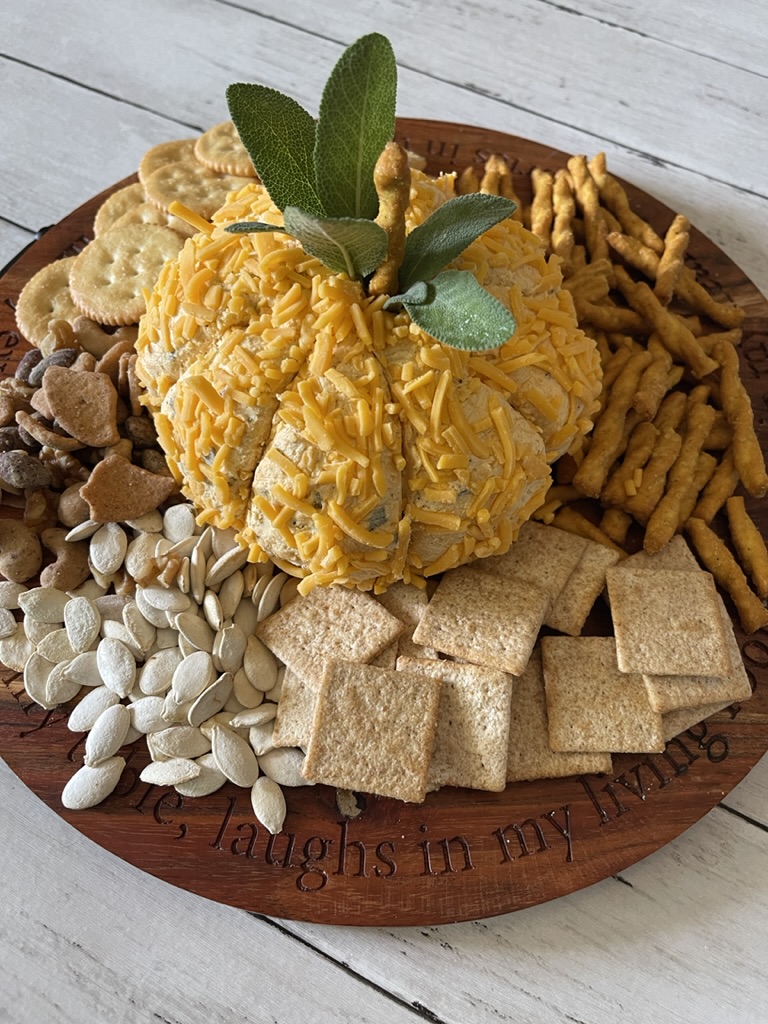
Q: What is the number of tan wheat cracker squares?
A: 14